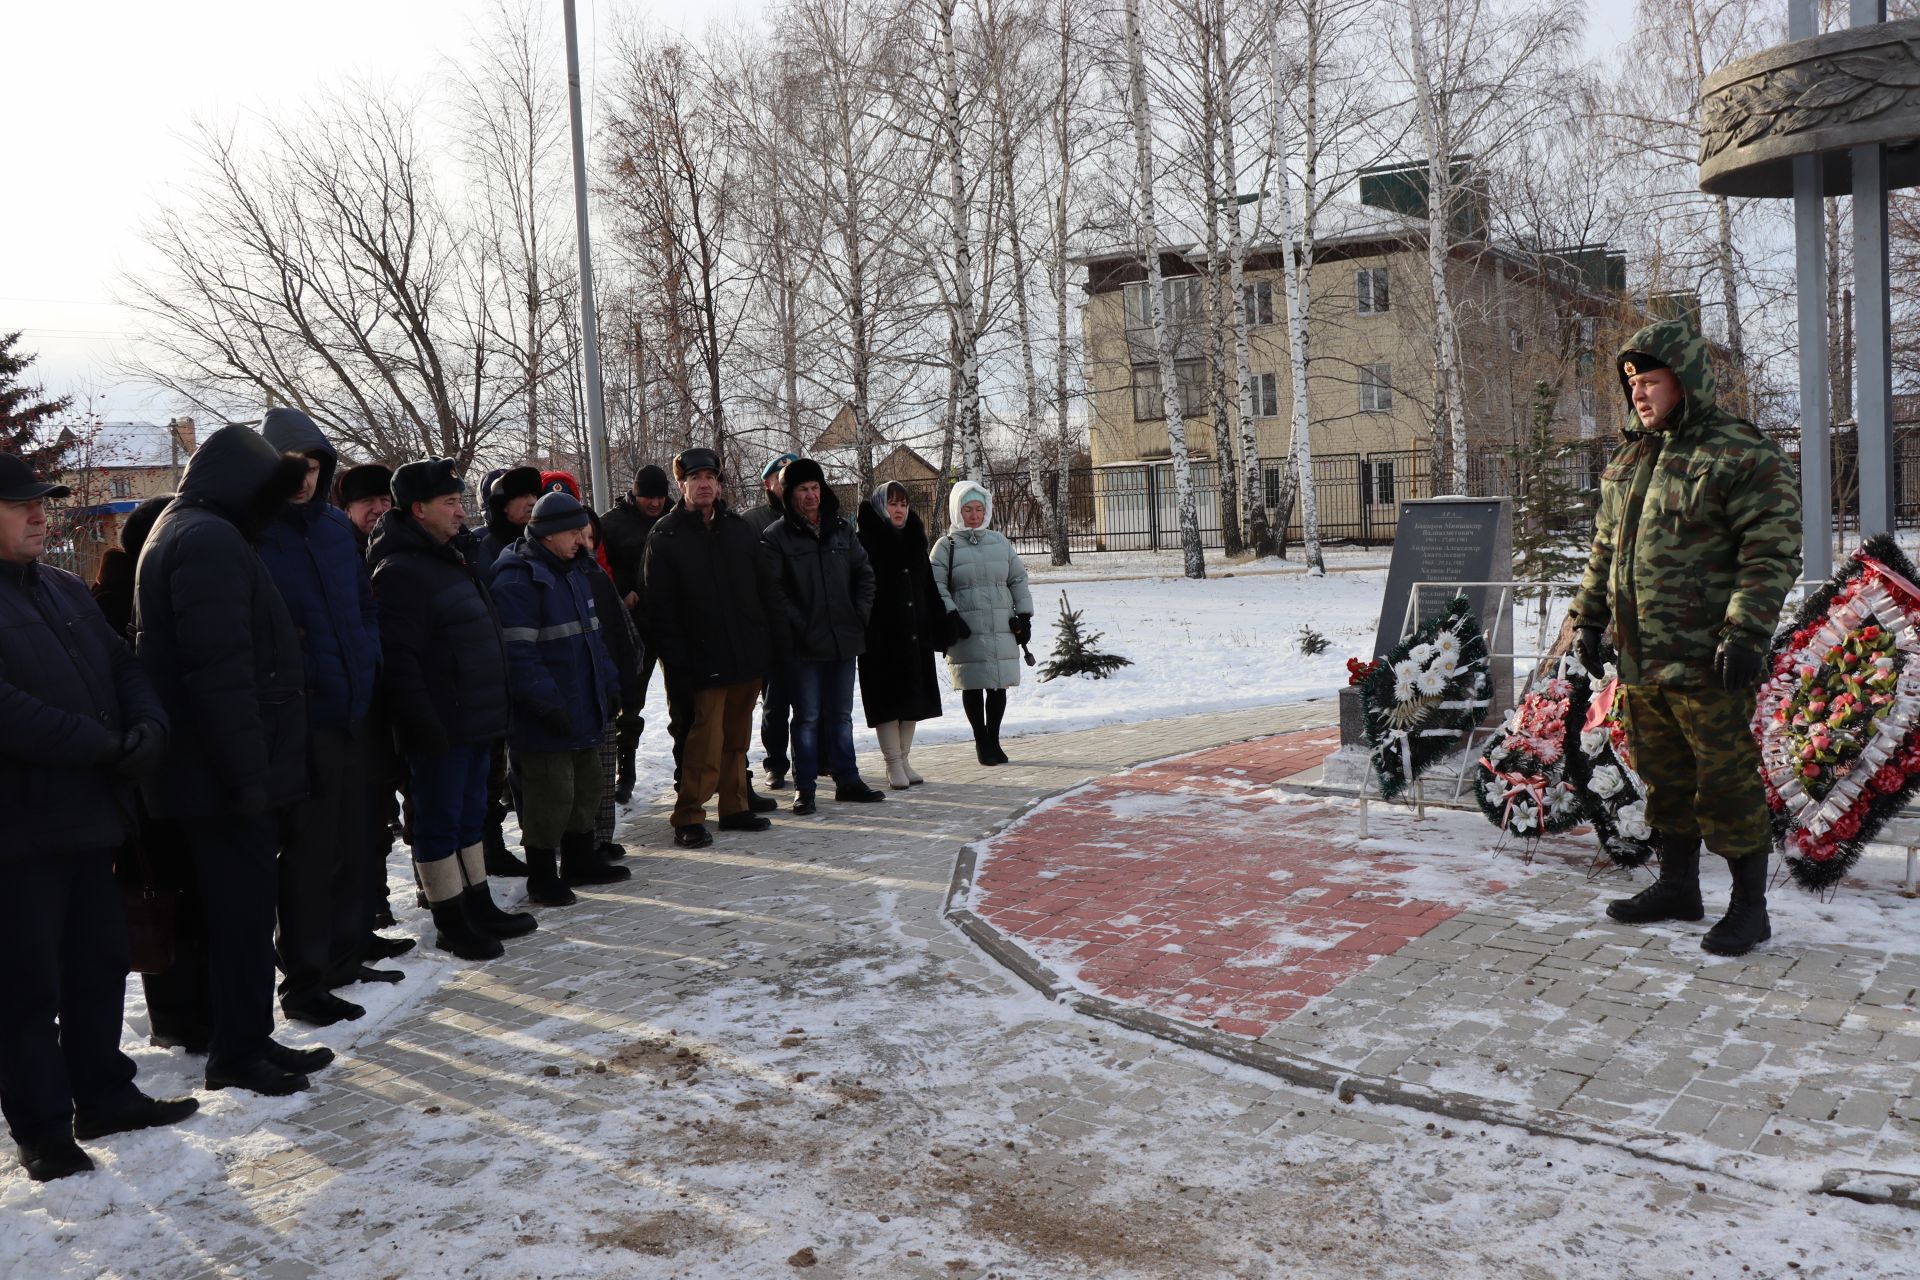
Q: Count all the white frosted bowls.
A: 0